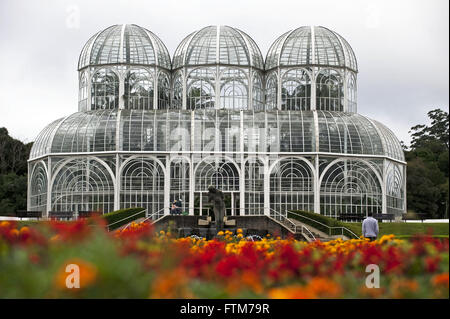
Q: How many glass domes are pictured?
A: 3